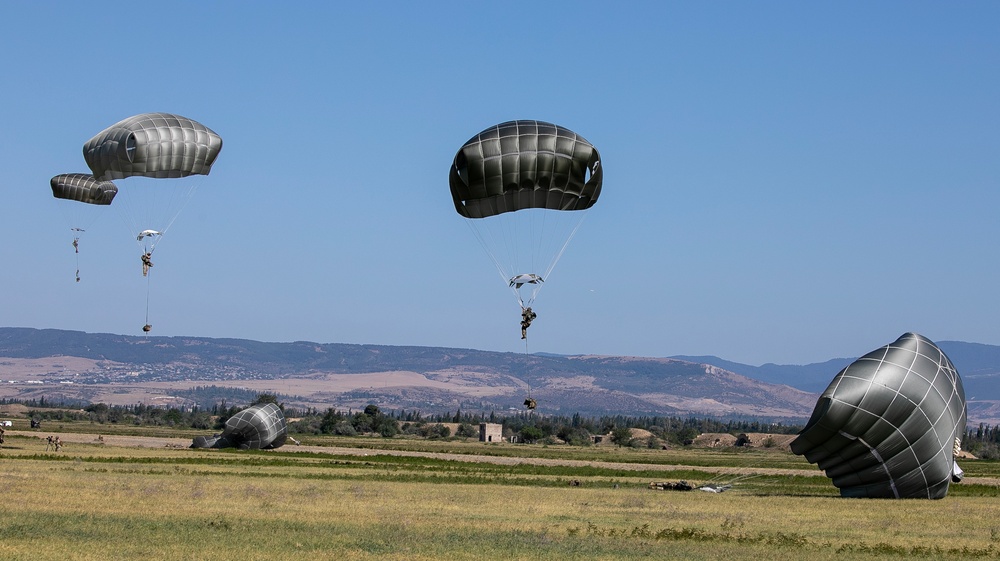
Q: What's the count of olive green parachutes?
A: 5